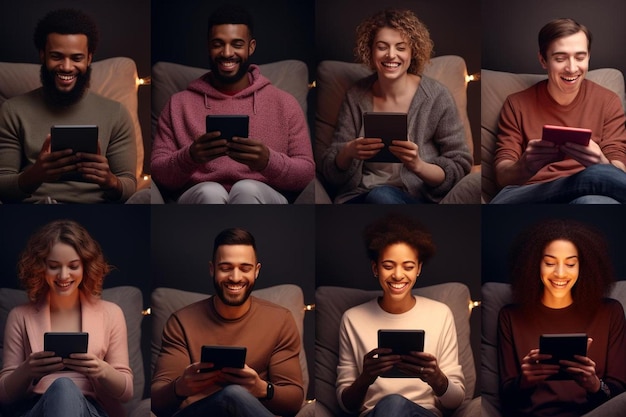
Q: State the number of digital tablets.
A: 8